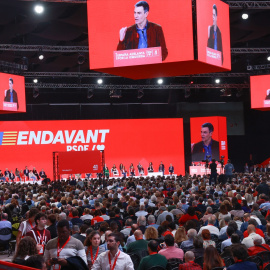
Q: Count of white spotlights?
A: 8